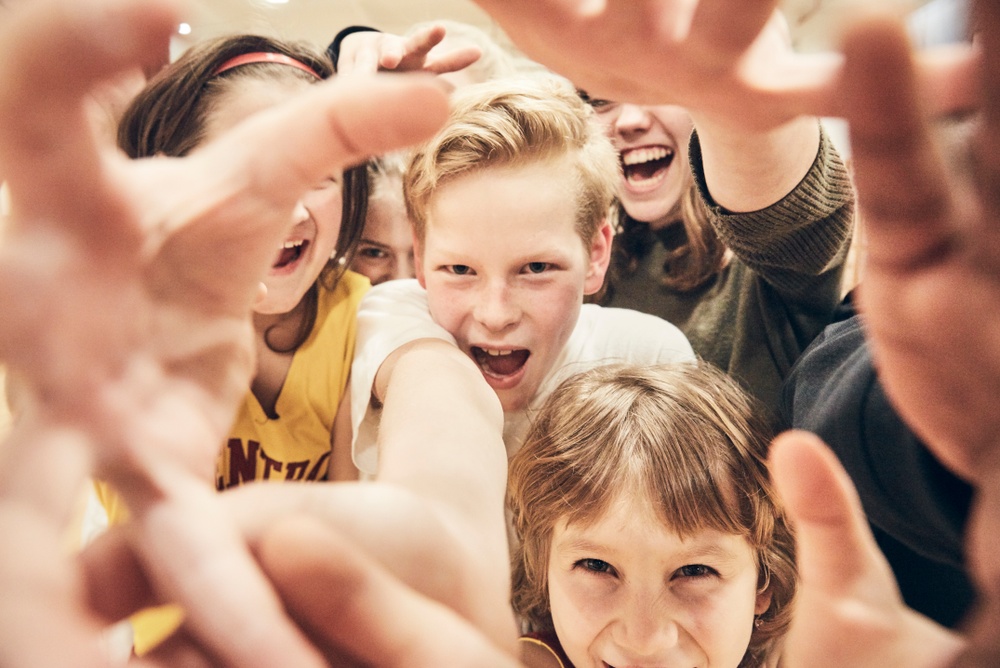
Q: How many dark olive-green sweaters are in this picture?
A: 1